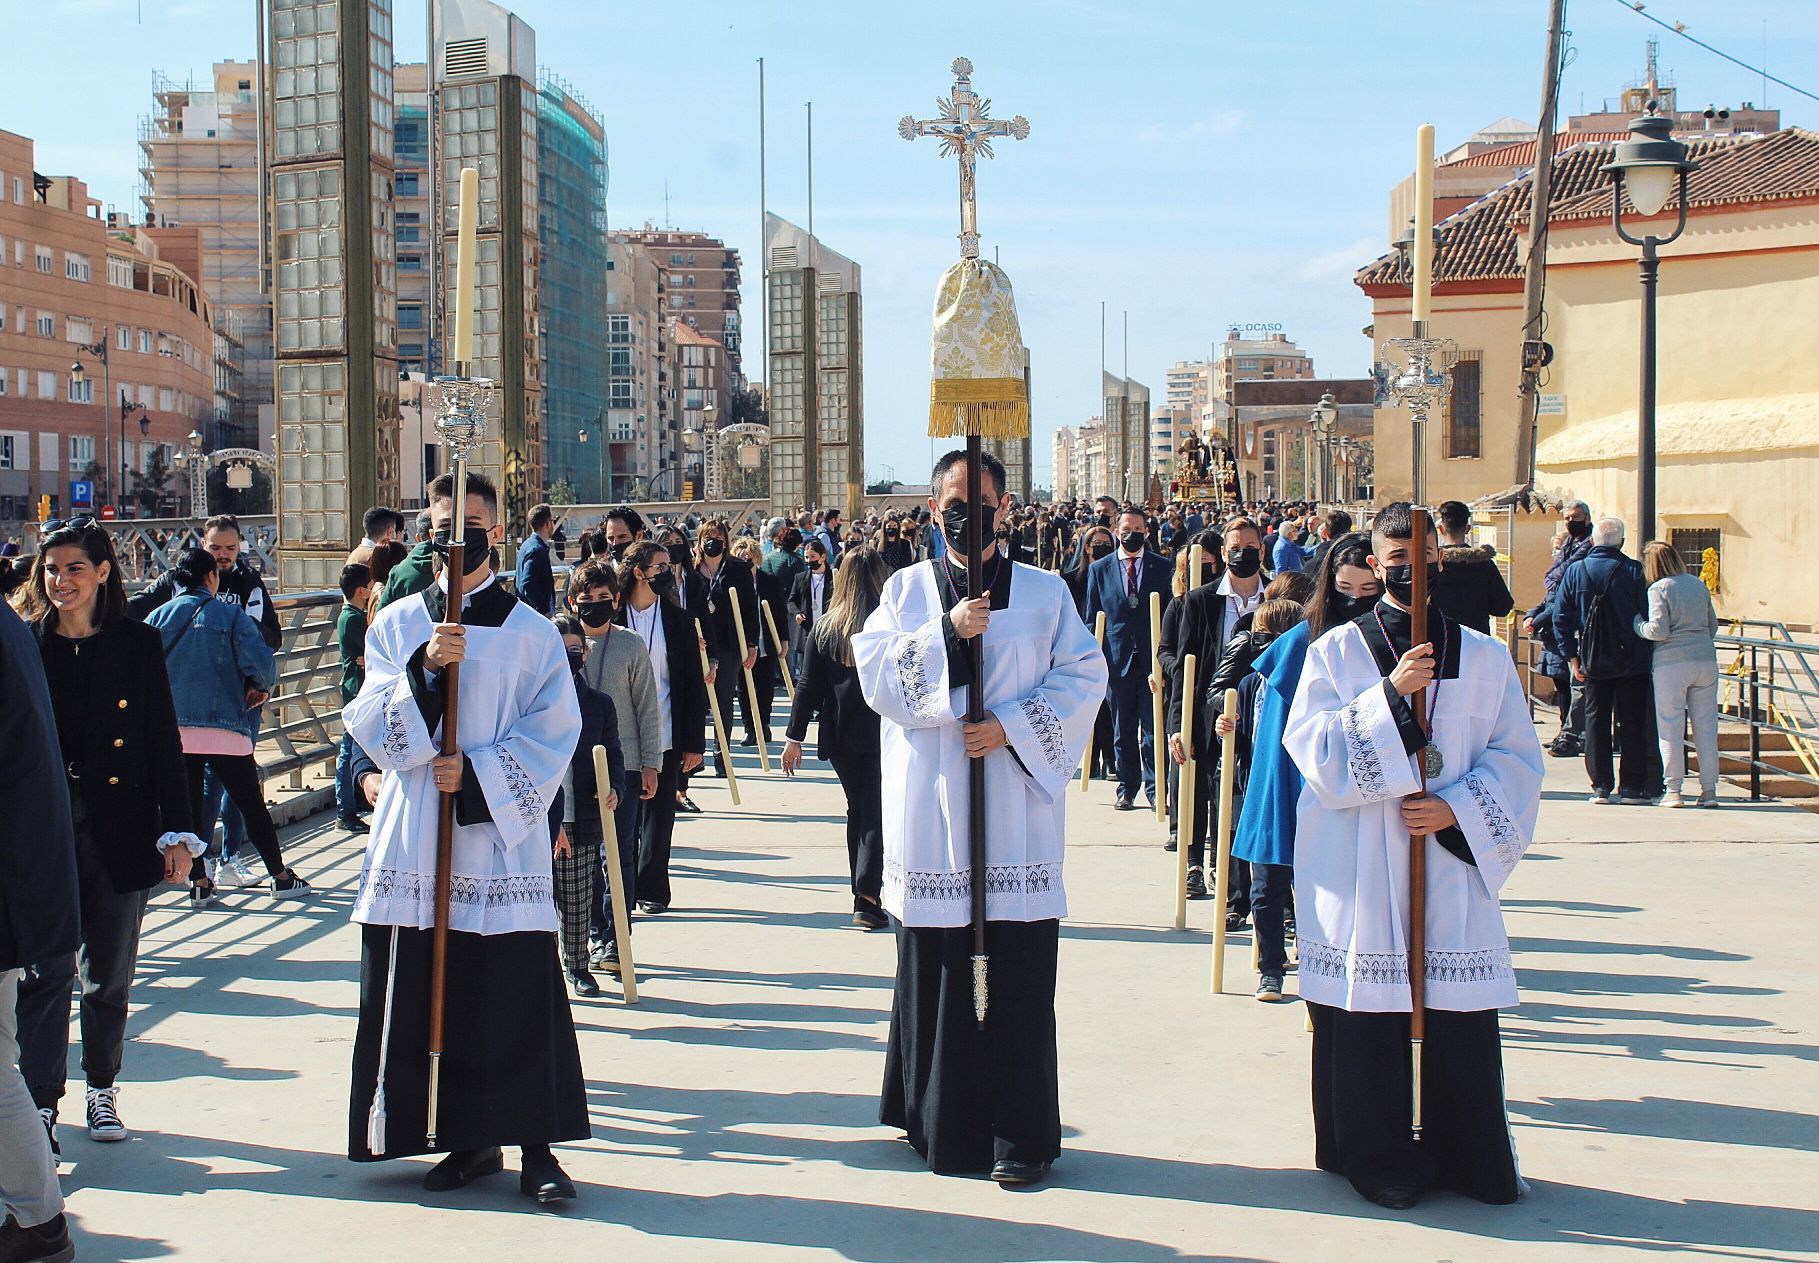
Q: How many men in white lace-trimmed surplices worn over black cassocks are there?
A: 3